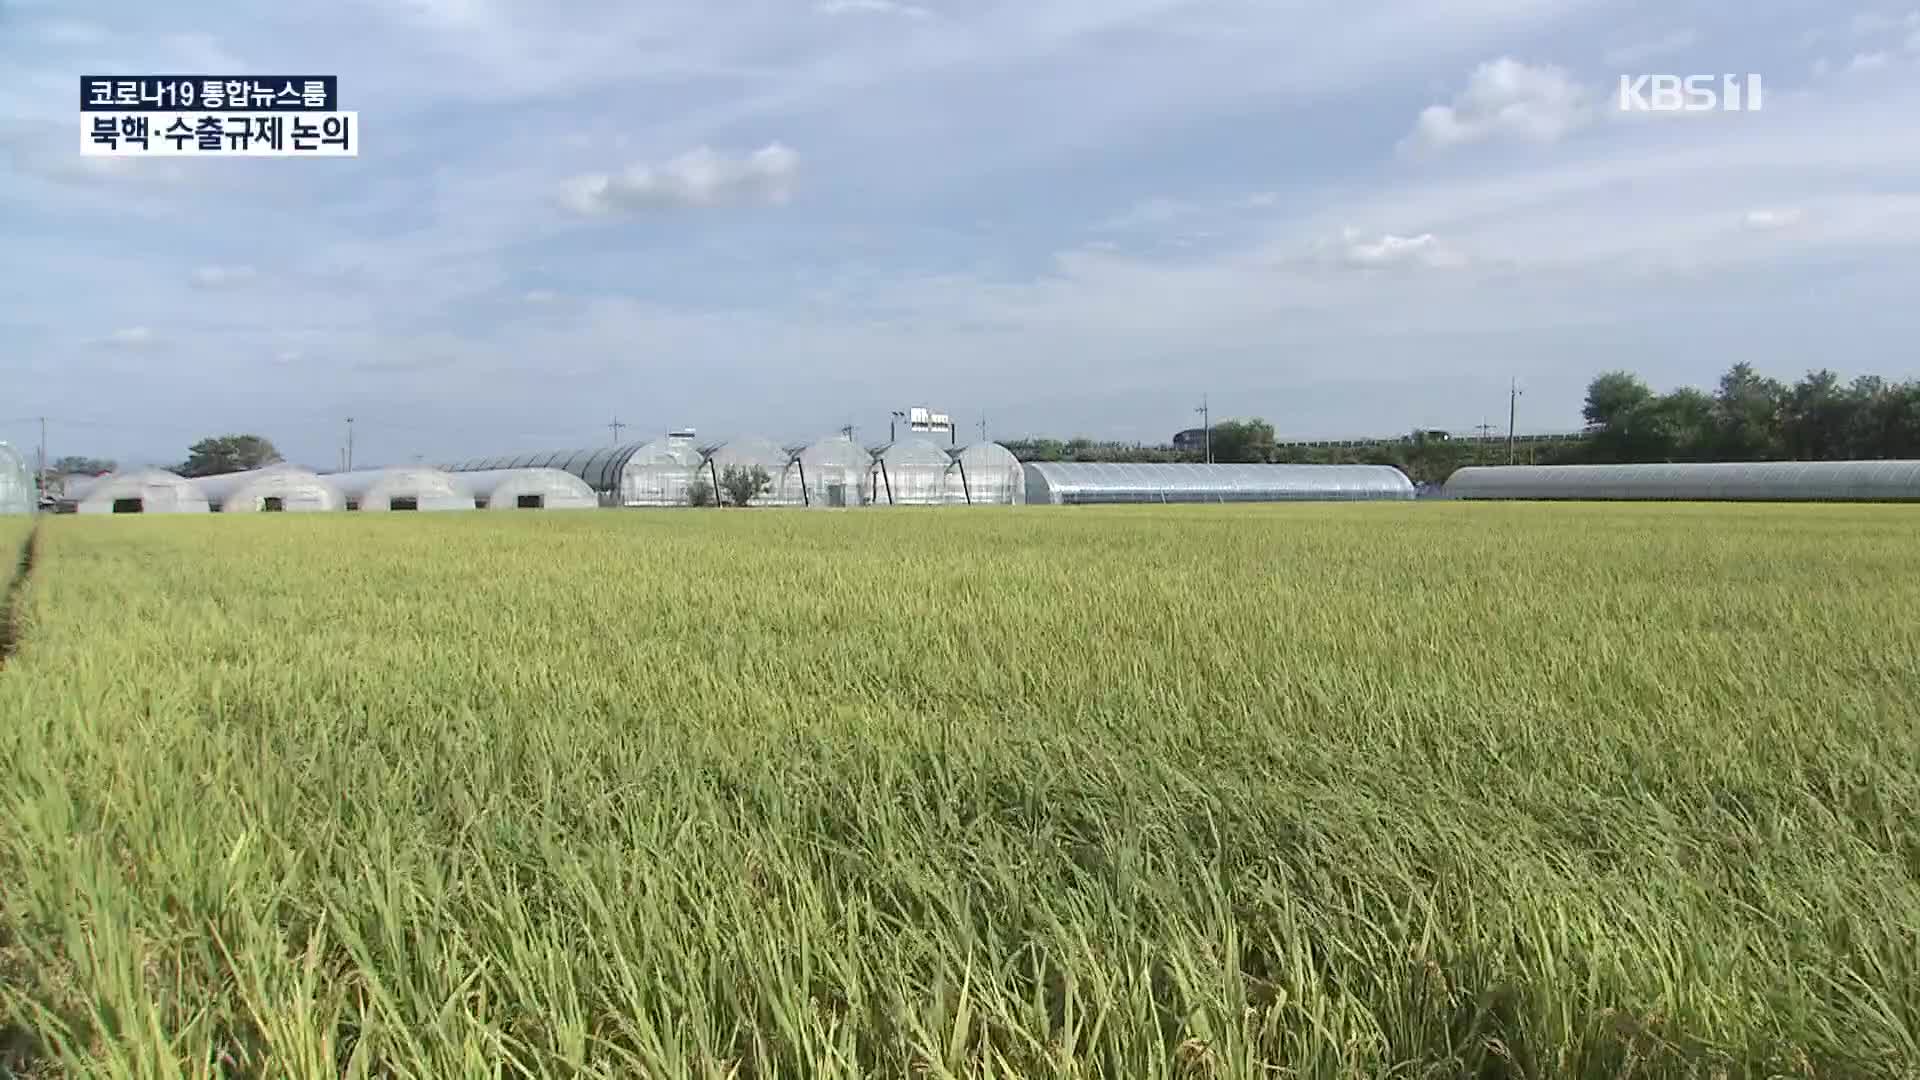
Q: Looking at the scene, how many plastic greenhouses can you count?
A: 12